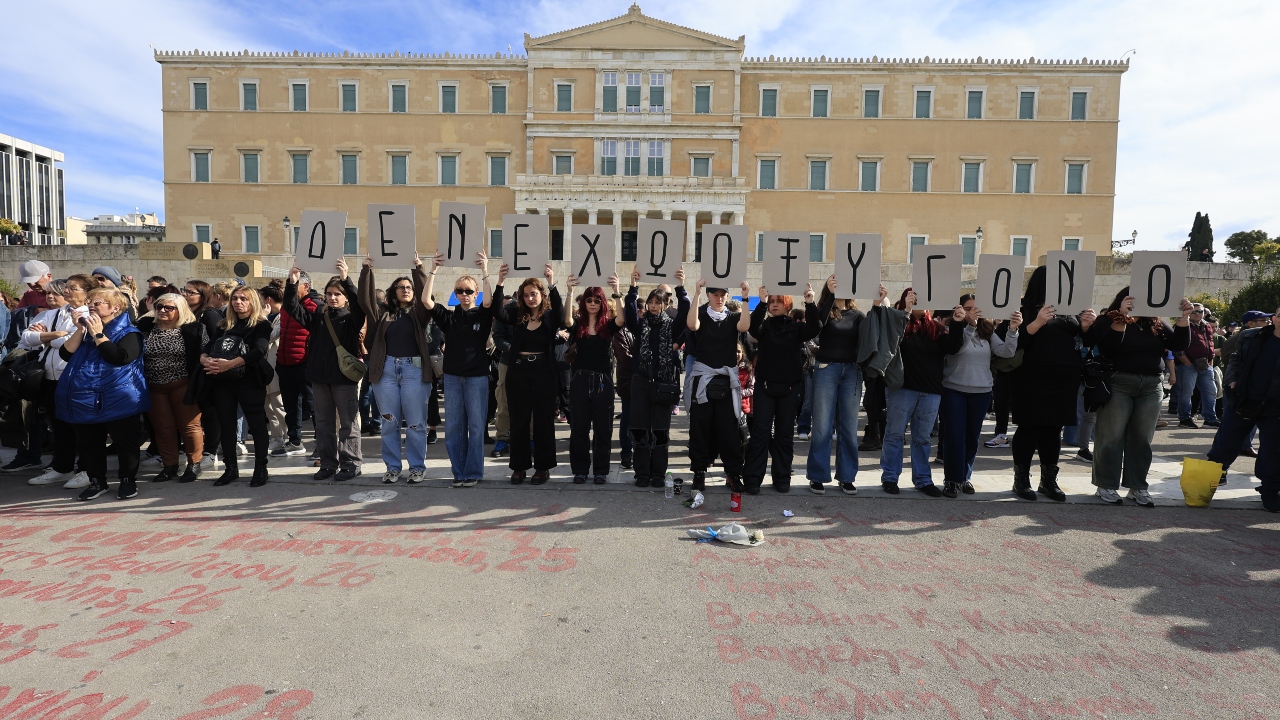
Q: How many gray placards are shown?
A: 13